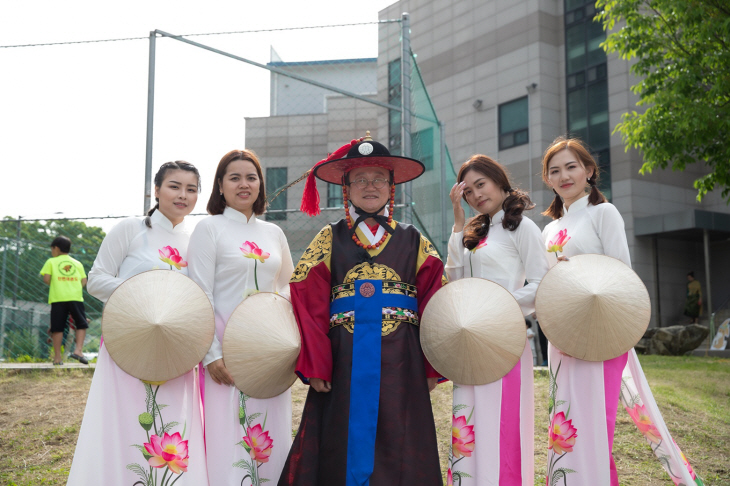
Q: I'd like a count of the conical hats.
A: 4